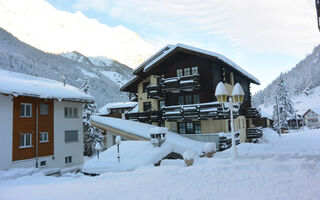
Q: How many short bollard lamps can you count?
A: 2